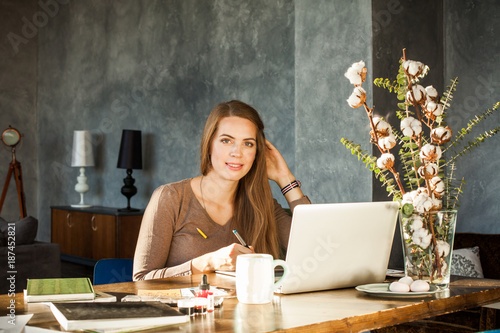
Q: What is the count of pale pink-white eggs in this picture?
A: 3